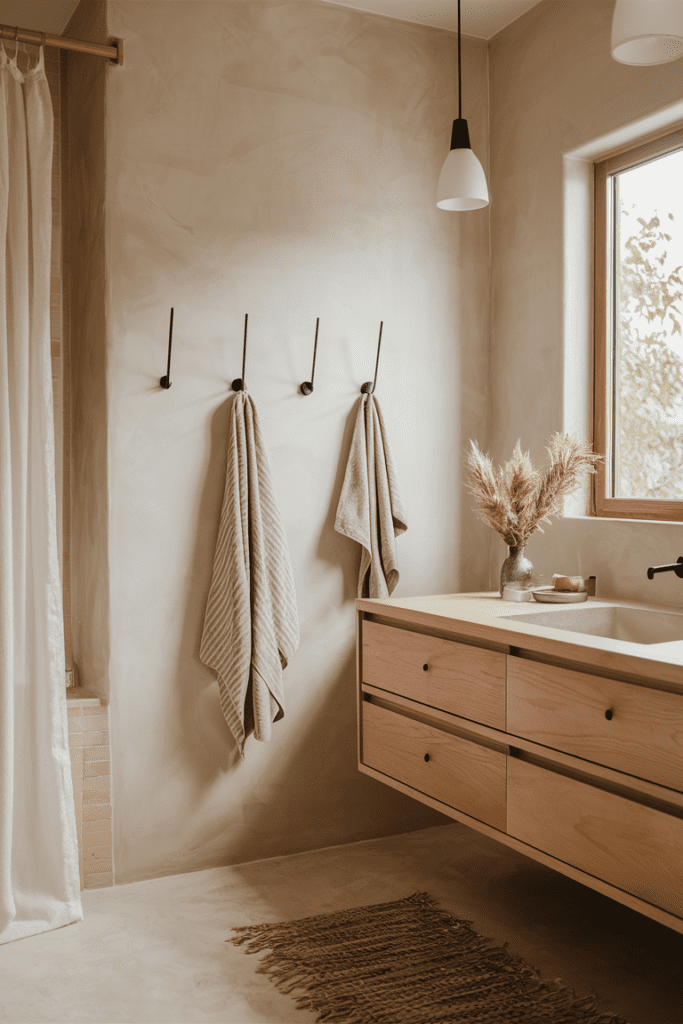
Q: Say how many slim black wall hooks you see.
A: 4